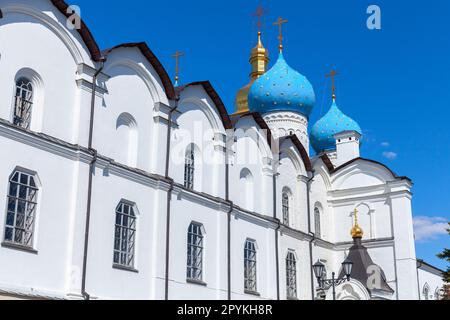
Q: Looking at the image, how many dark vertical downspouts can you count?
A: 5